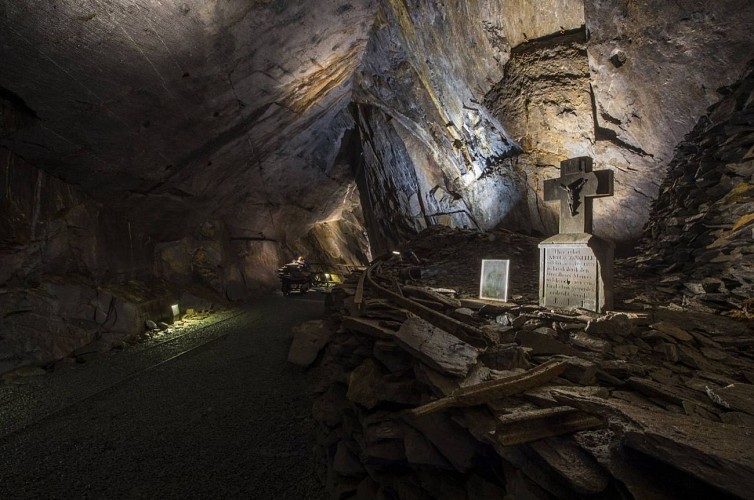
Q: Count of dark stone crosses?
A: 1